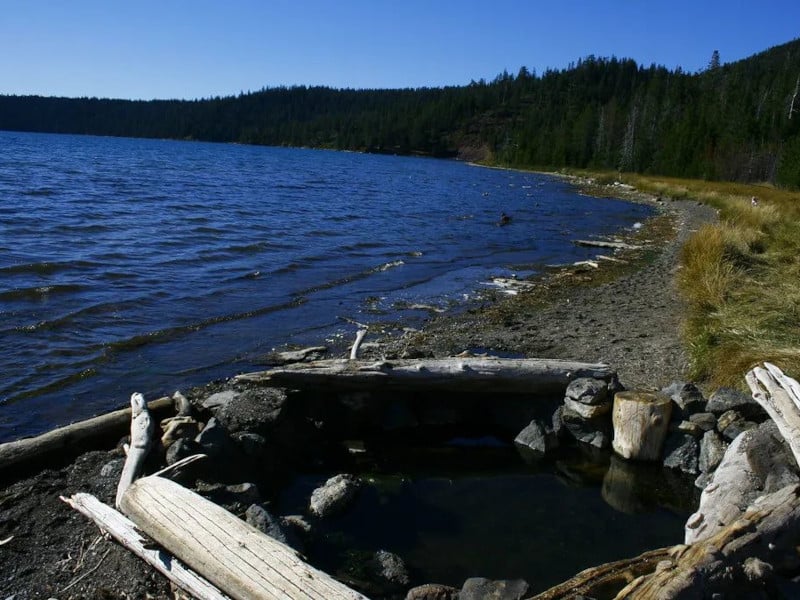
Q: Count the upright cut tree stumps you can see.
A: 1